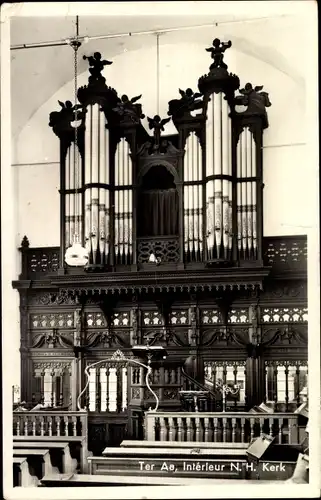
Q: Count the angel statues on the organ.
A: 7